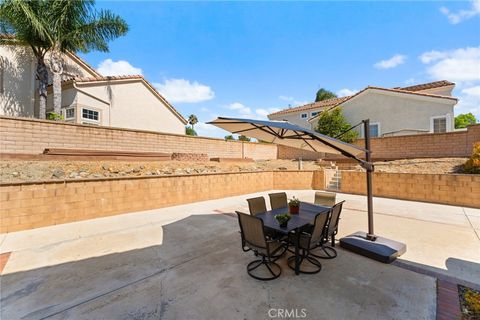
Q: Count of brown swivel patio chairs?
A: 6